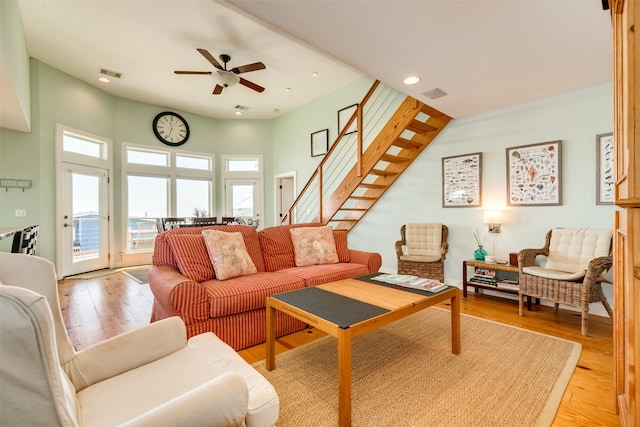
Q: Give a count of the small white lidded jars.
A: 1